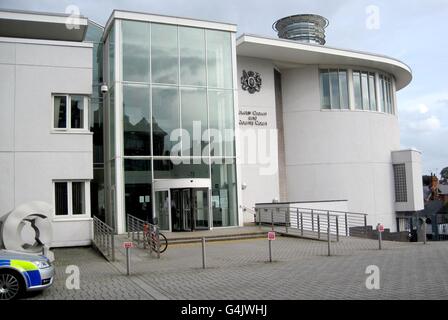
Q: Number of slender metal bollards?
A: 6